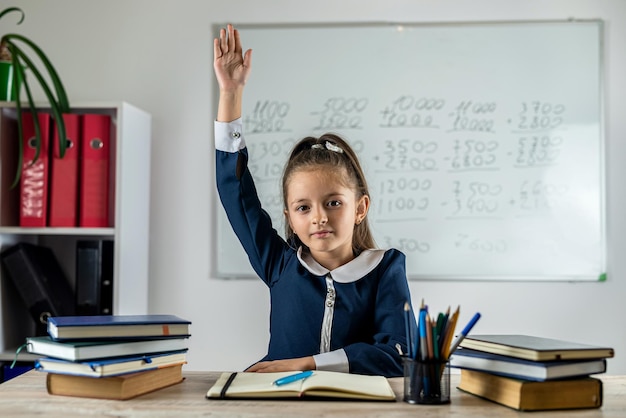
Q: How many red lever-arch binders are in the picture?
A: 3